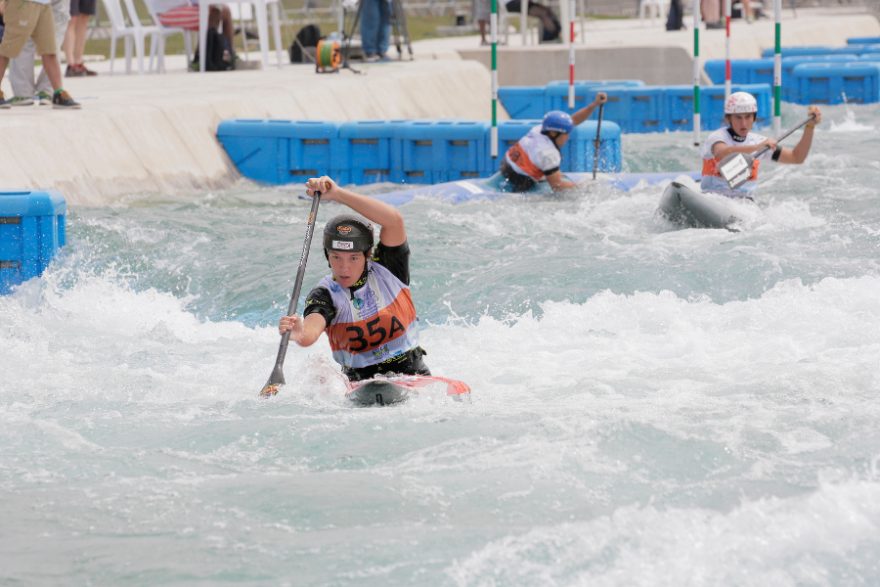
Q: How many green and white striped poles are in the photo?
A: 3